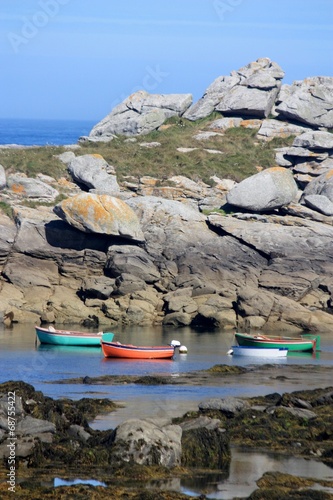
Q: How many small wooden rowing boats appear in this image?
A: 4